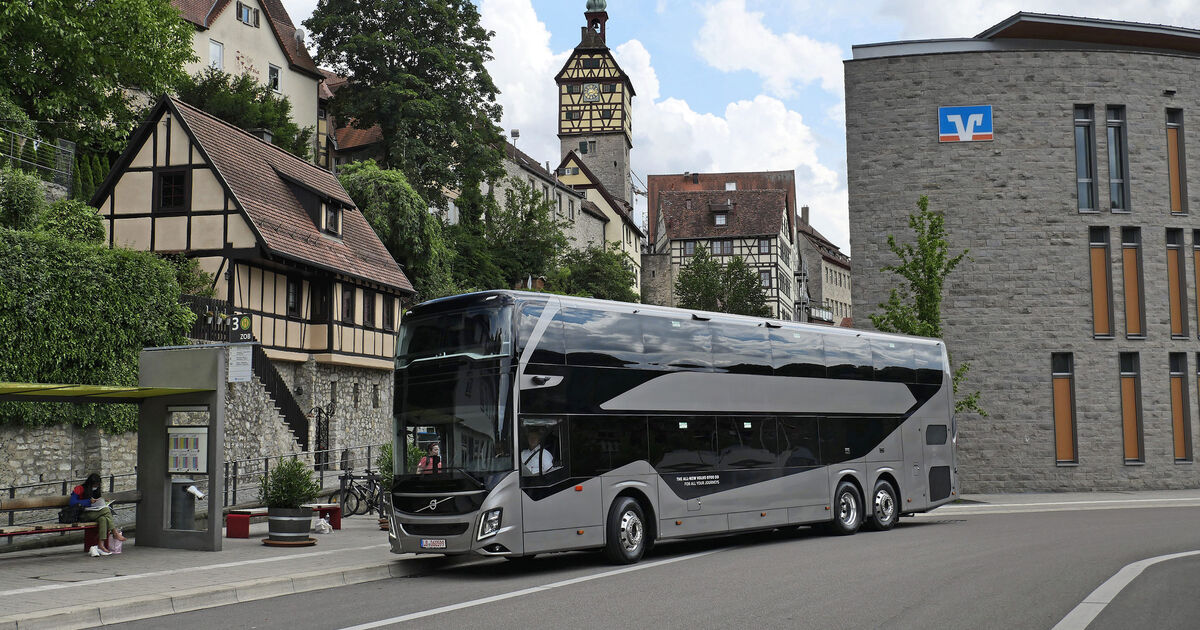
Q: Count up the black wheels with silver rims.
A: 3